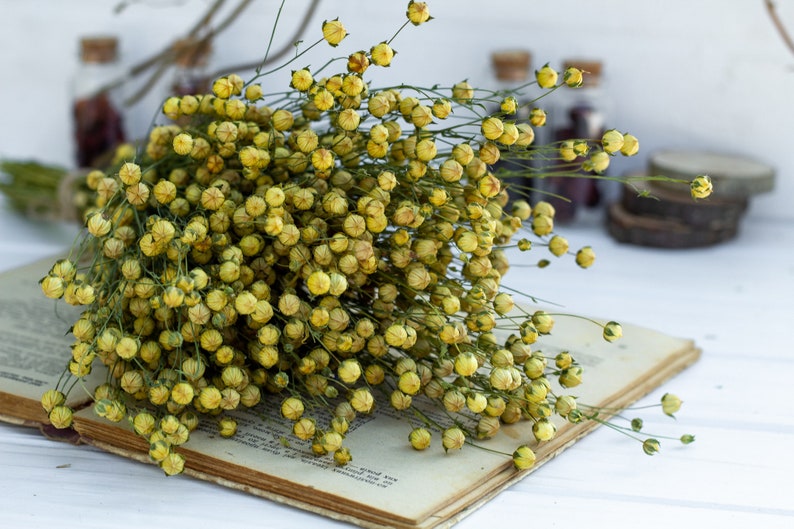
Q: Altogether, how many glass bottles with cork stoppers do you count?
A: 4